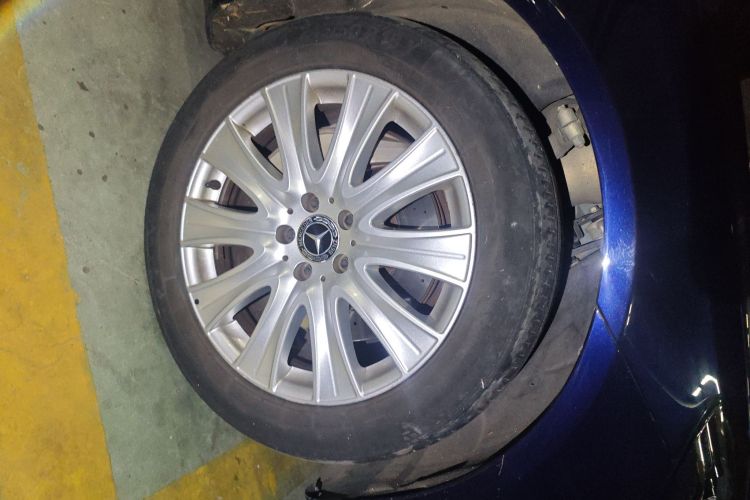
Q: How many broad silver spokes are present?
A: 10